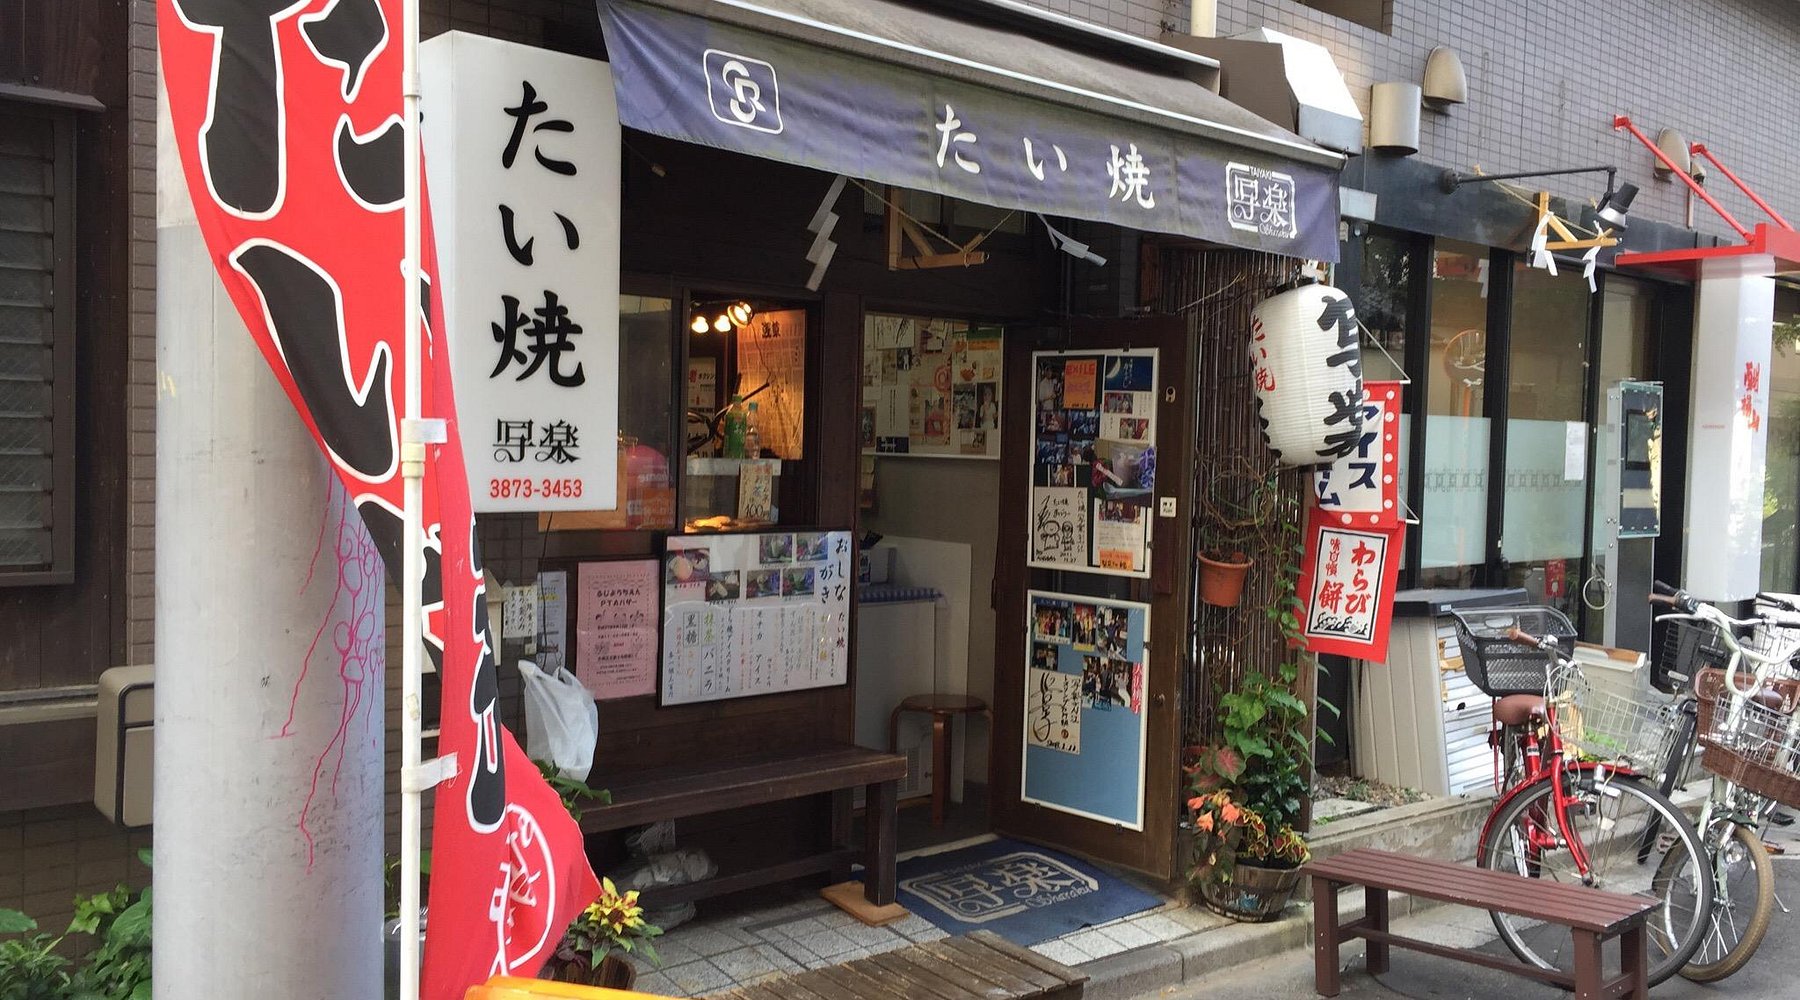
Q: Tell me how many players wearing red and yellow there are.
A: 0